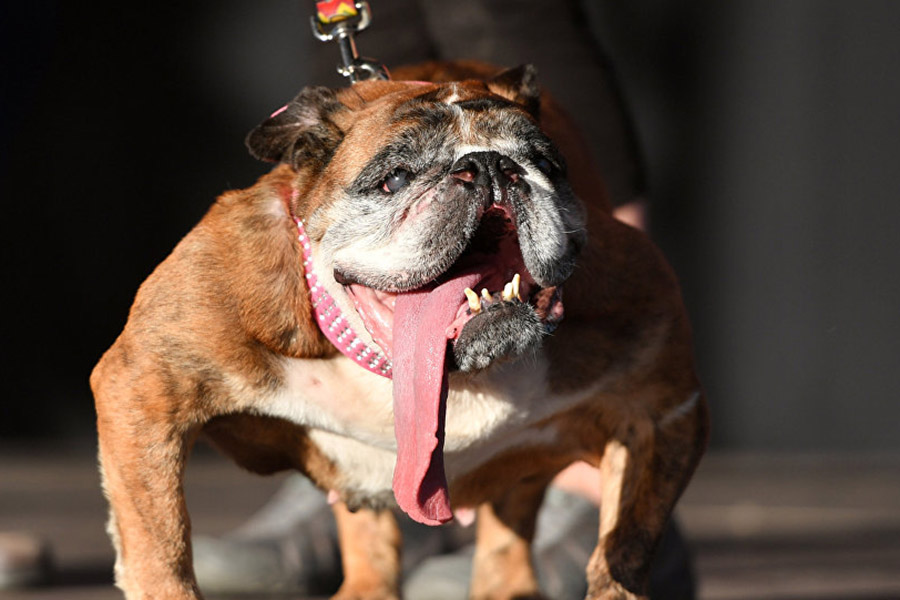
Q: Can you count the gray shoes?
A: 2